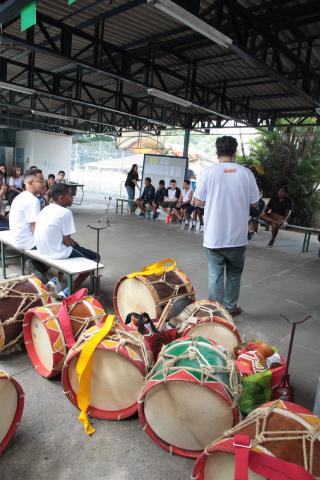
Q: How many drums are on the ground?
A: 8